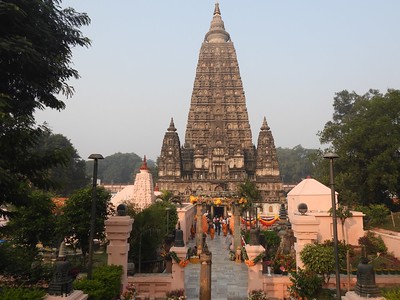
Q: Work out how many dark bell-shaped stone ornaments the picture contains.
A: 4